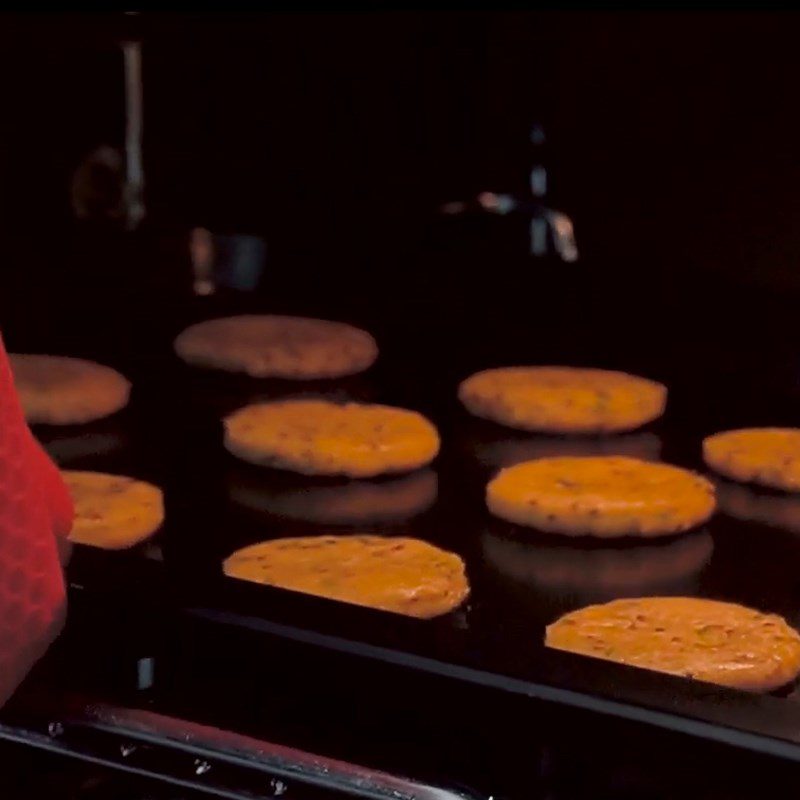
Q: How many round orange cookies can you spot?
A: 9